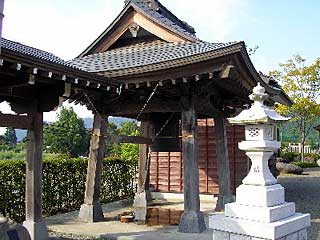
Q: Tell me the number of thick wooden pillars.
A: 5